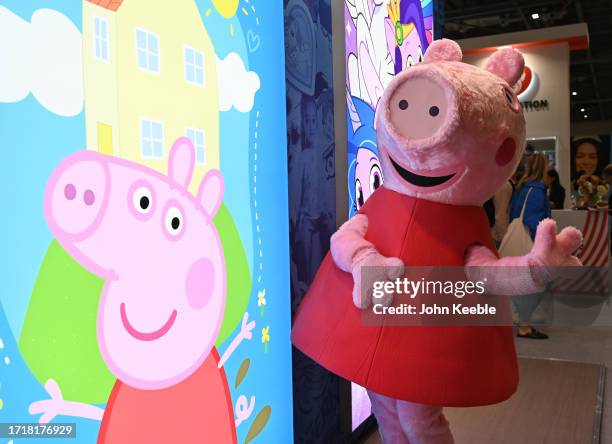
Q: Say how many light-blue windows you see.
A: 5